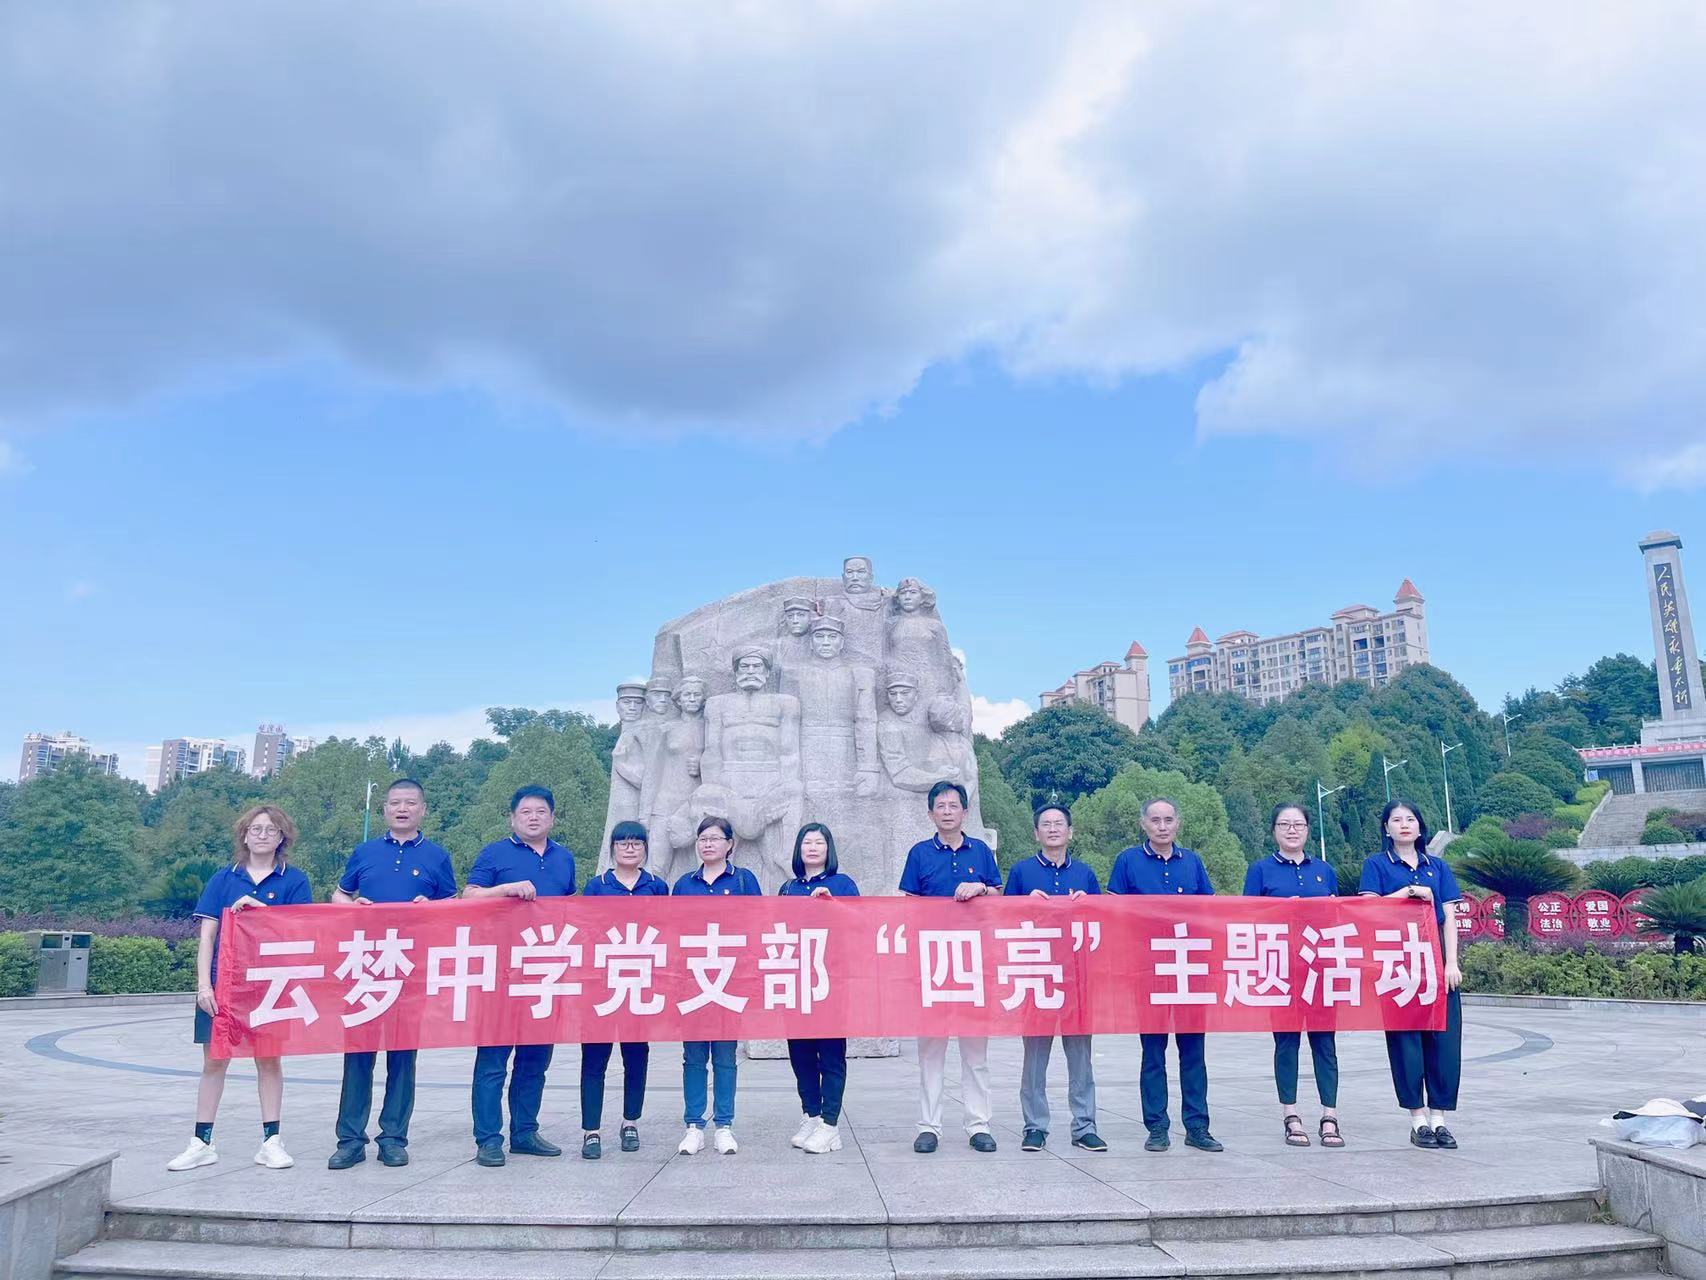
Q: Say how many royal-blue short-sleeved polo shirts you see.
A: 11